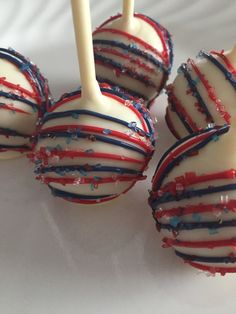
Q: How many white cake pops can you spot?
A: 5